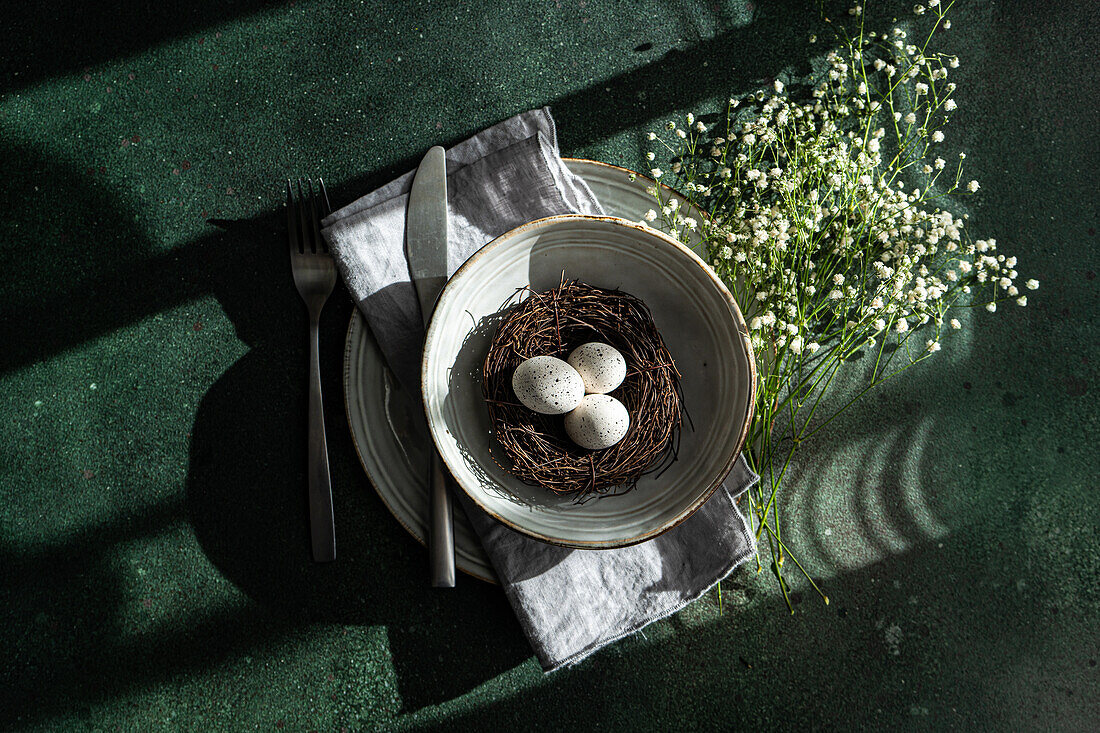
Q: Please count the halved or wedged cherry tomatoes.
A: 0